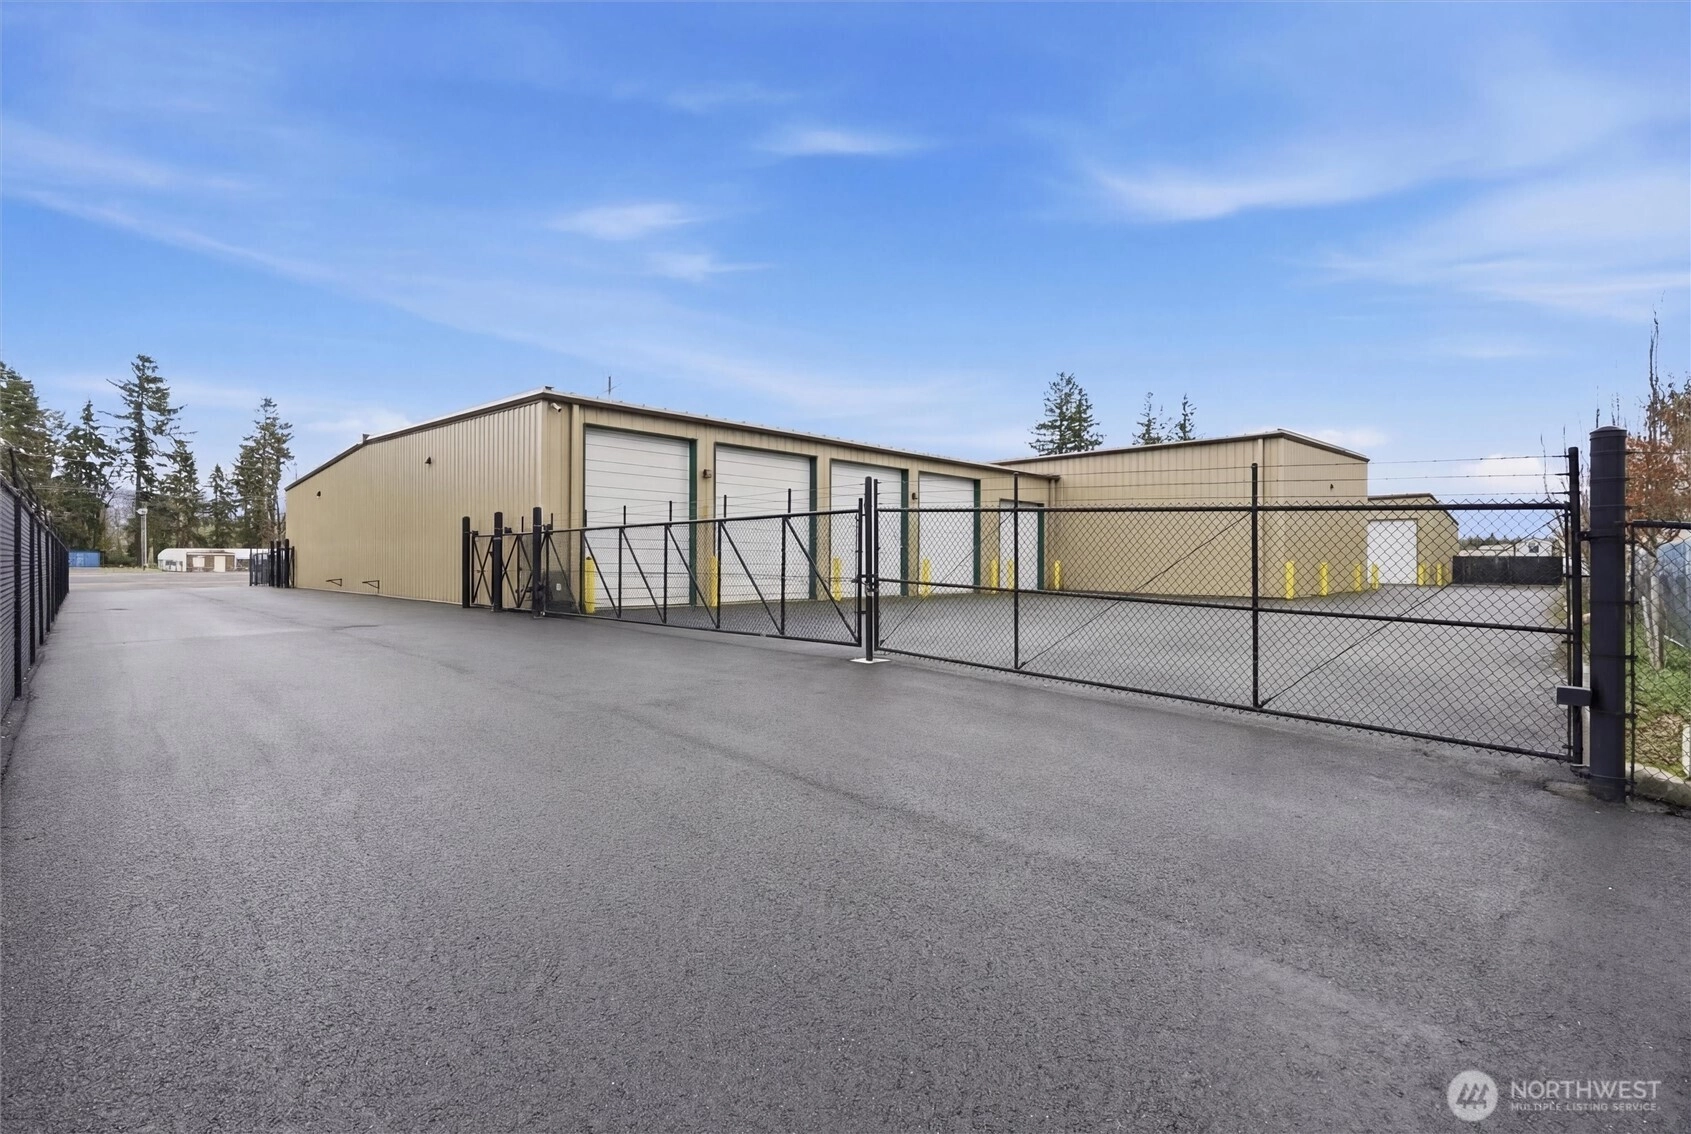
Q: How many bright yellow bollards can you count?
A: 13